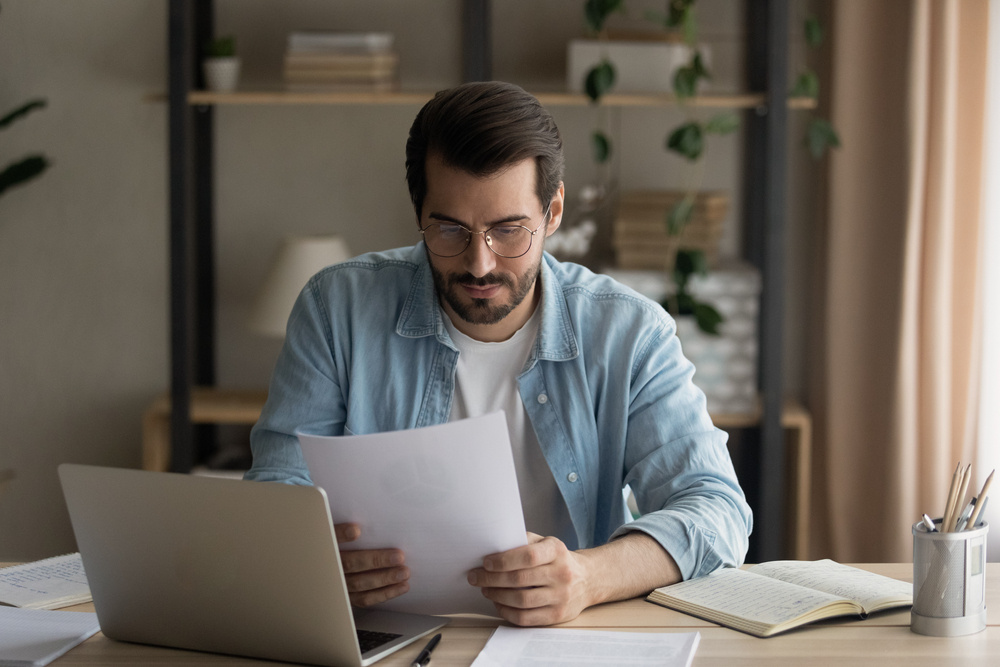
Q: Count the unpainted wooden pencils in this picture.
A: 4